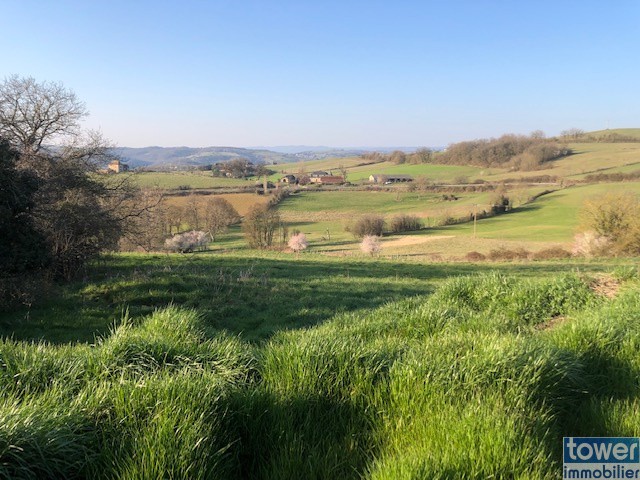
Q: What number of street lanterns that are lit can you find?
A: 0